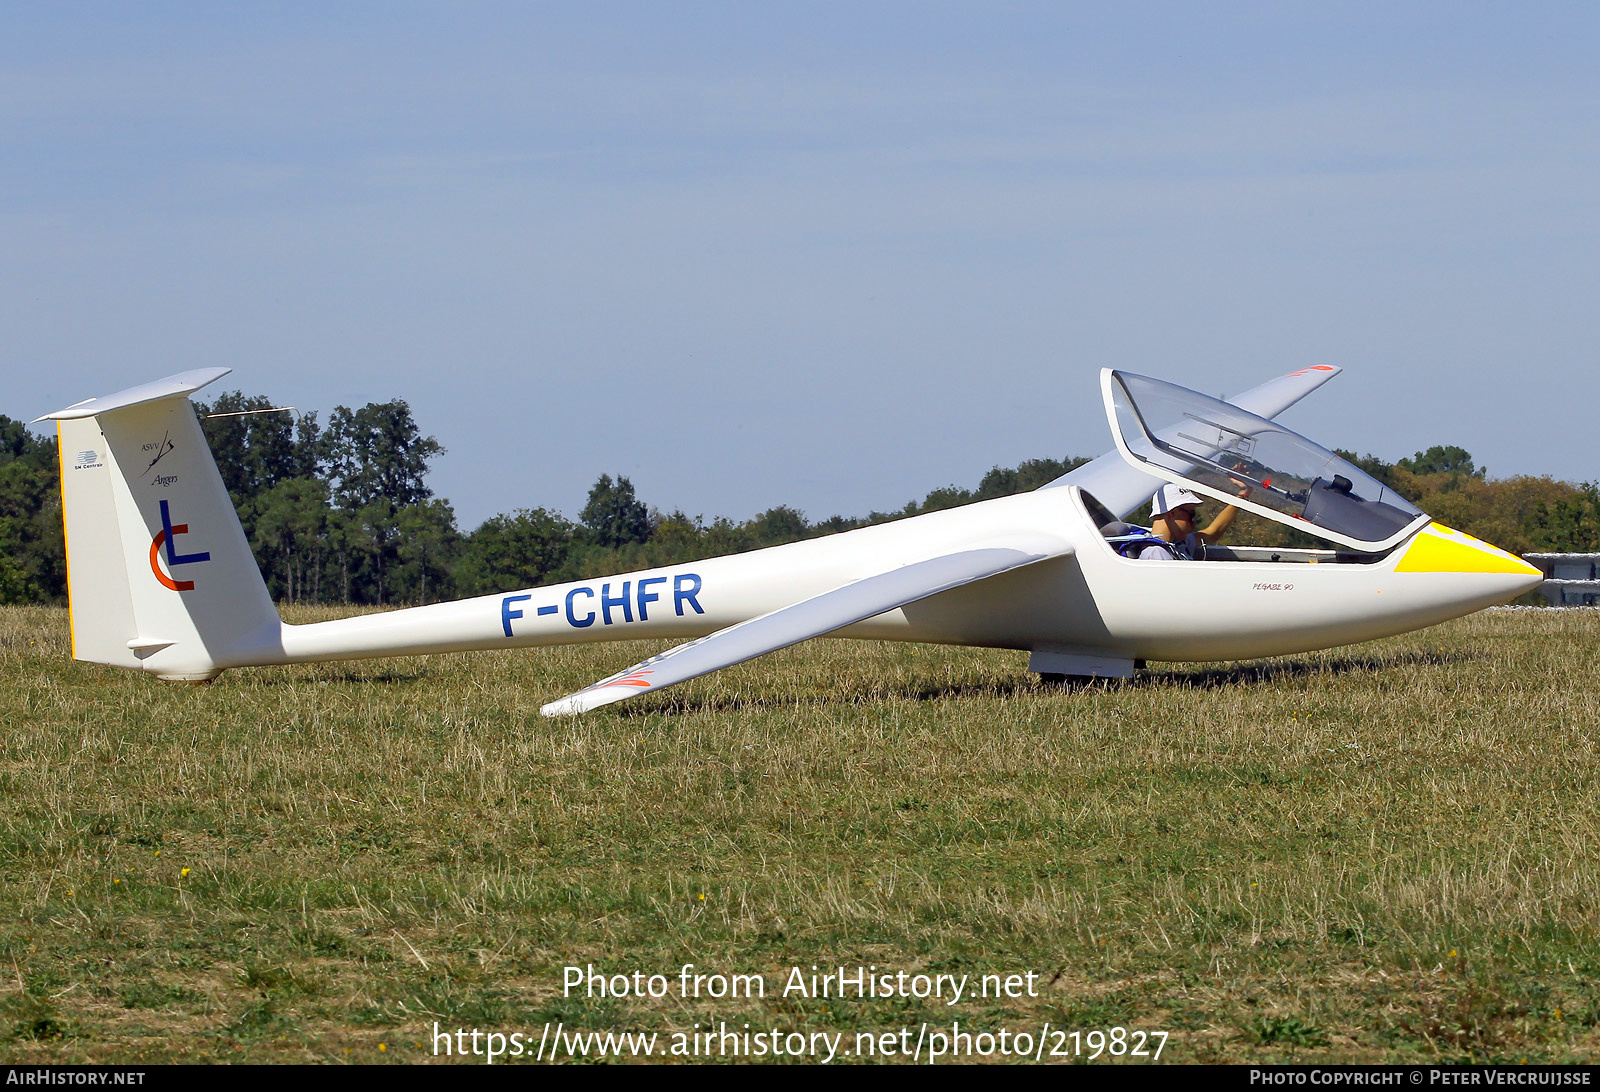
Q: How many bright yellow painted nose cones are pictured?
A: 1